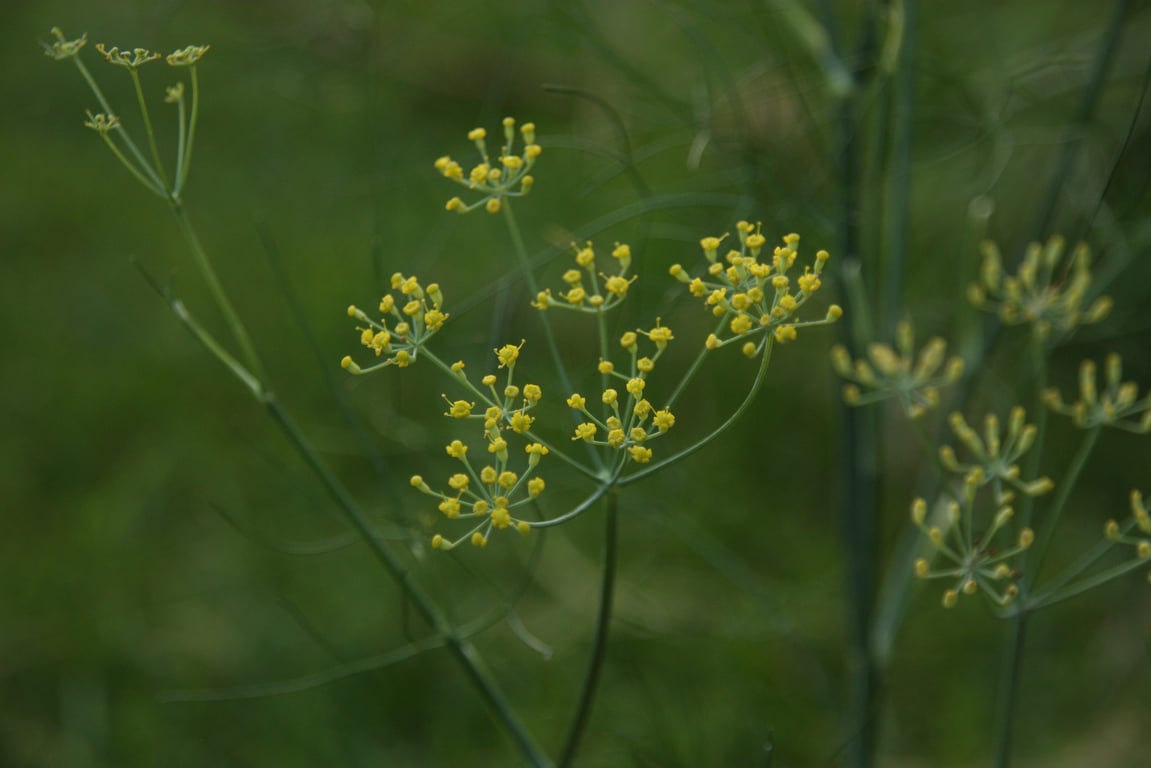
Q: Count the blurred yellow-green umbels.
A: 6